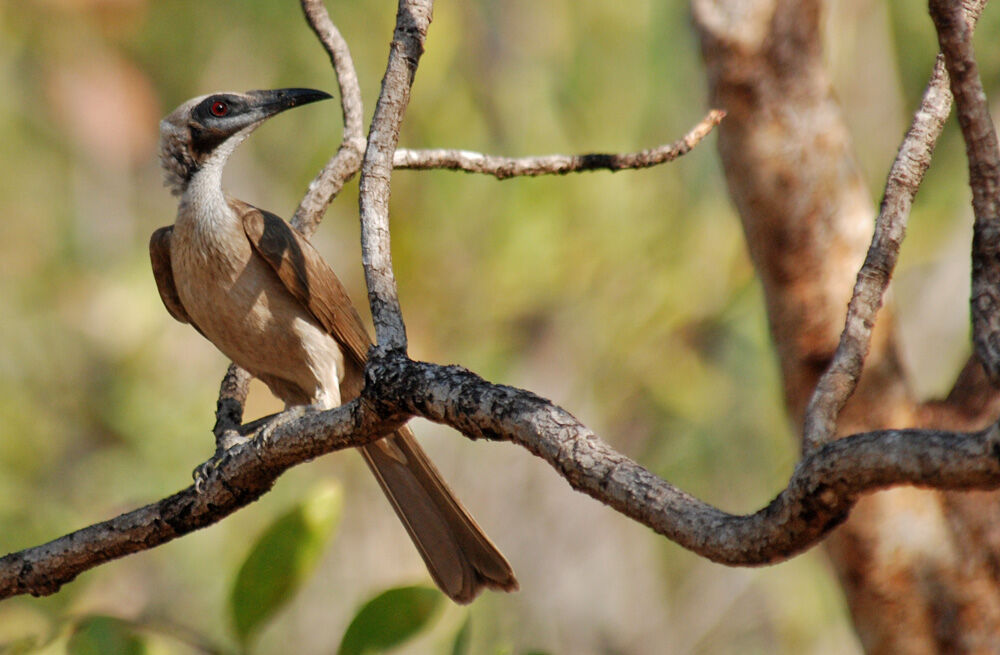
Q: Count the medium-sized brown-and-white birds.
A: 1